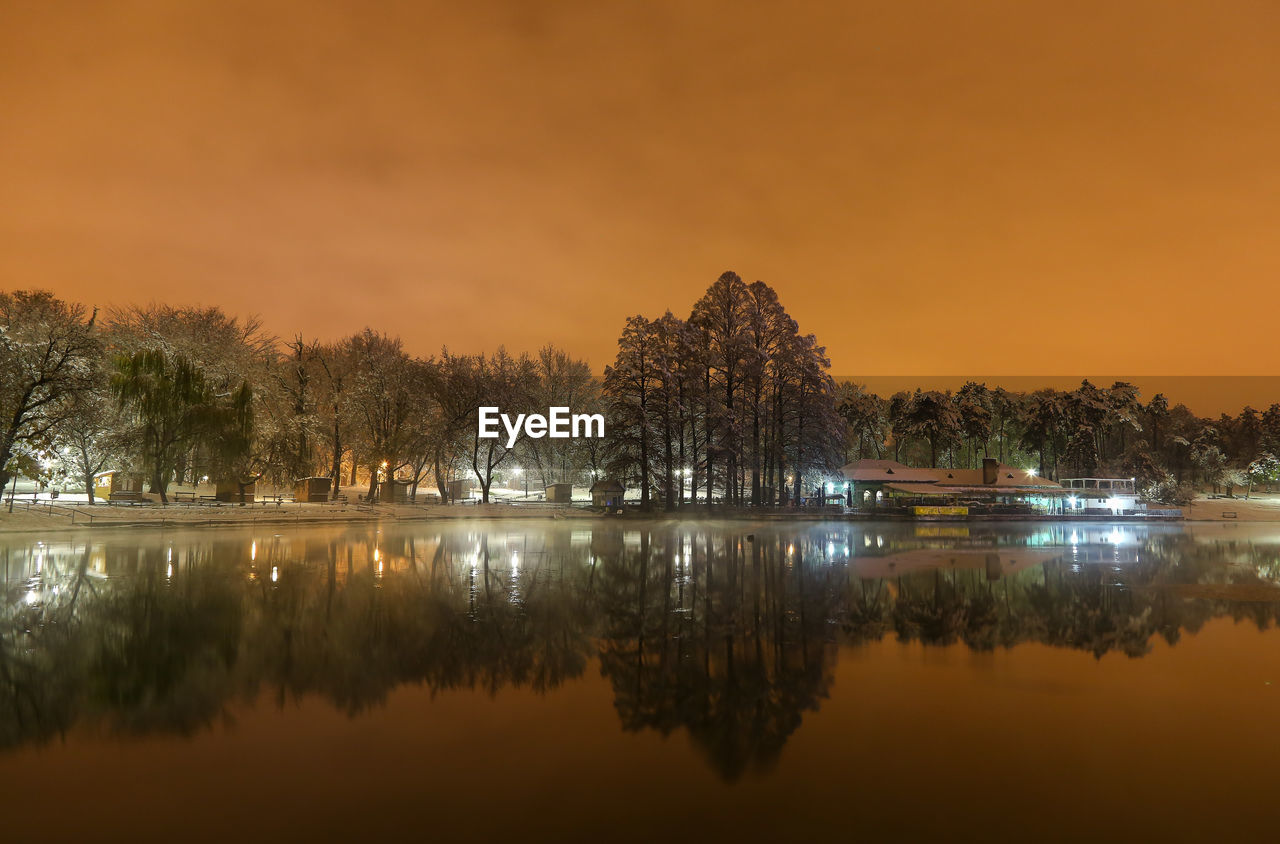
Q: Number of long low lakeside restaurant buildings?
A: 1